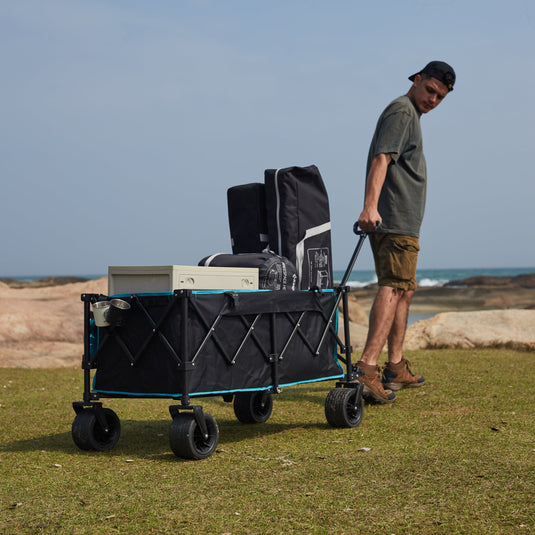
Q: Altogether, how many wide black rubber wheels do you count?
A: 4